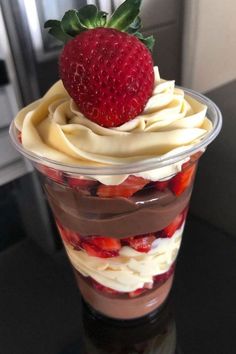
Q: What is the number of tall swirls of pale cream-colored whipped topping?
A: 1